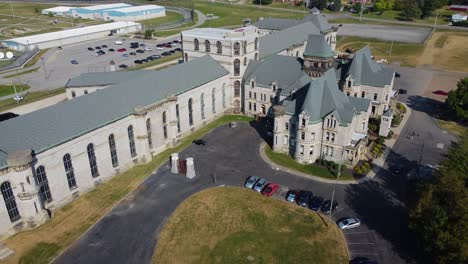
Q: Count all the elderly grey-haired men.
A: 0